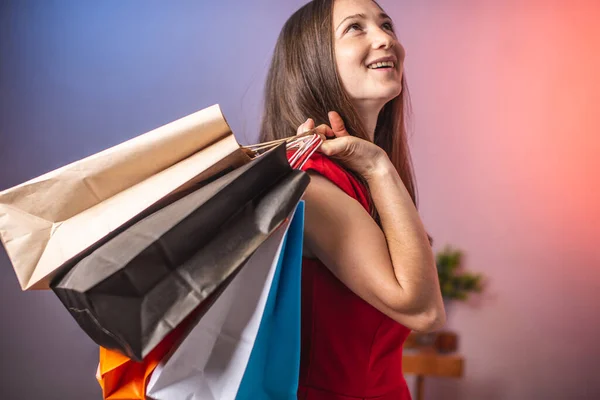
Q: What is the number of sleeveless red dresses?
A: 1